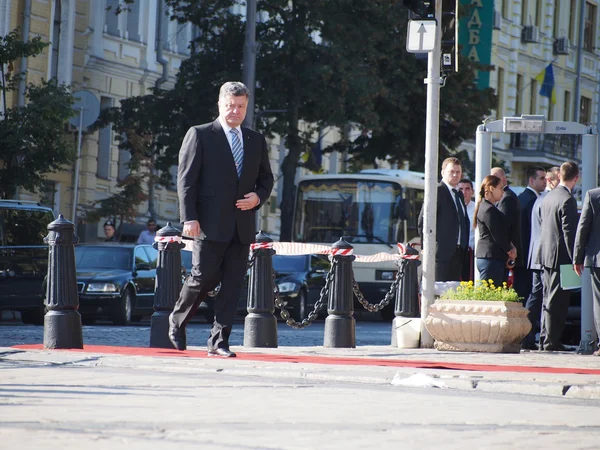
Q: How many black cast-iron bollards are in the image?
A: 5